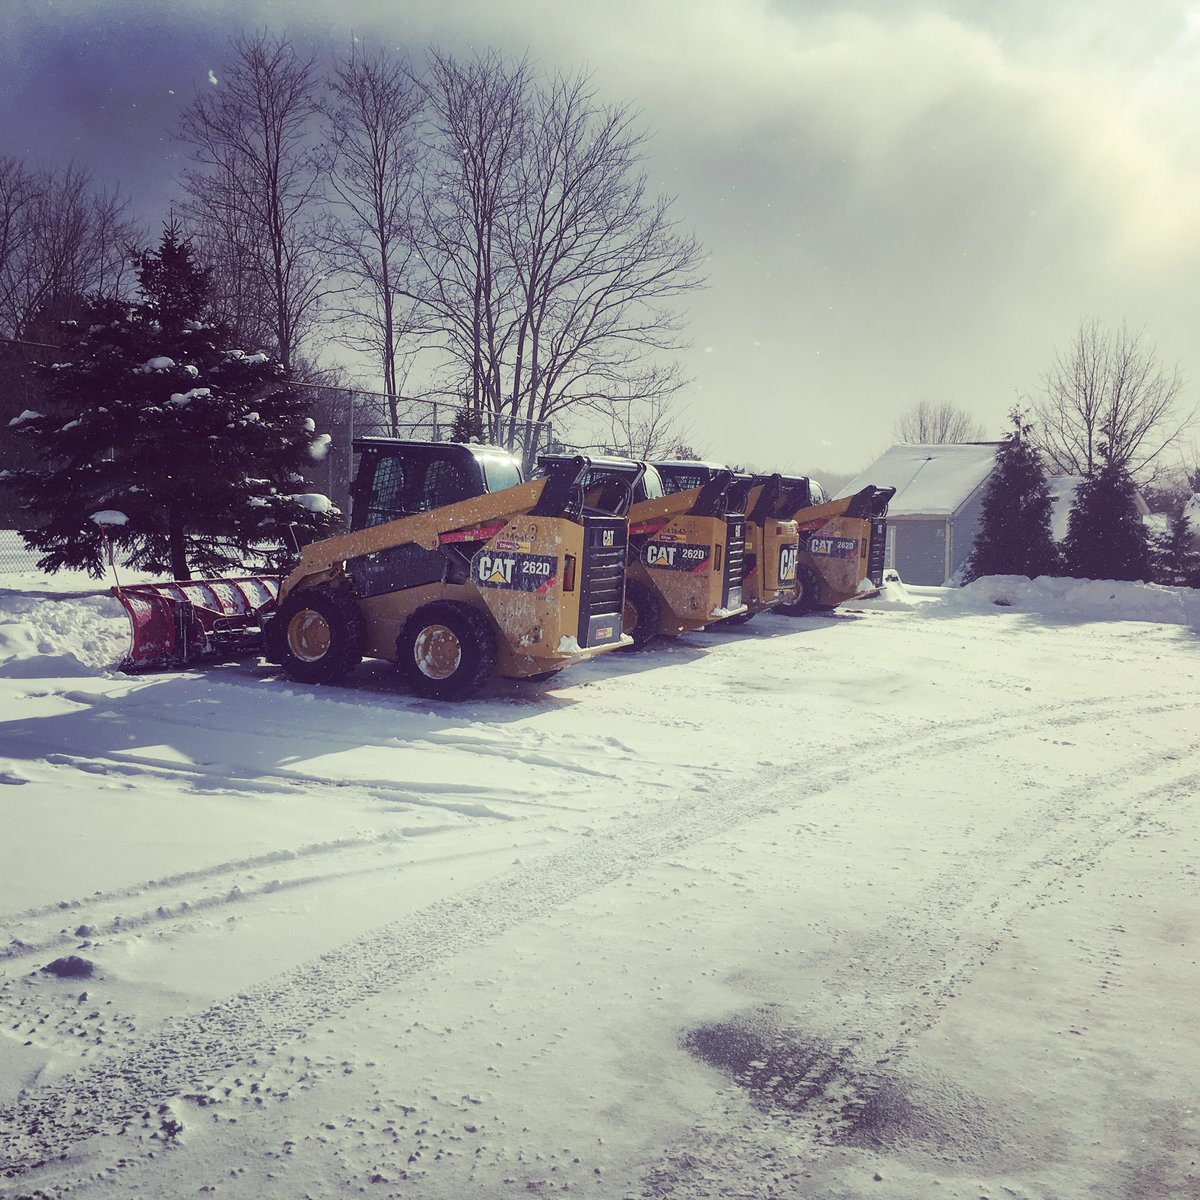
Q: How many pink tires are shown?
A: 0